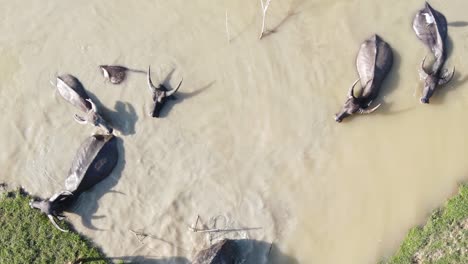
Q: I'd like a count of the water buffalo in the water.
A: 6